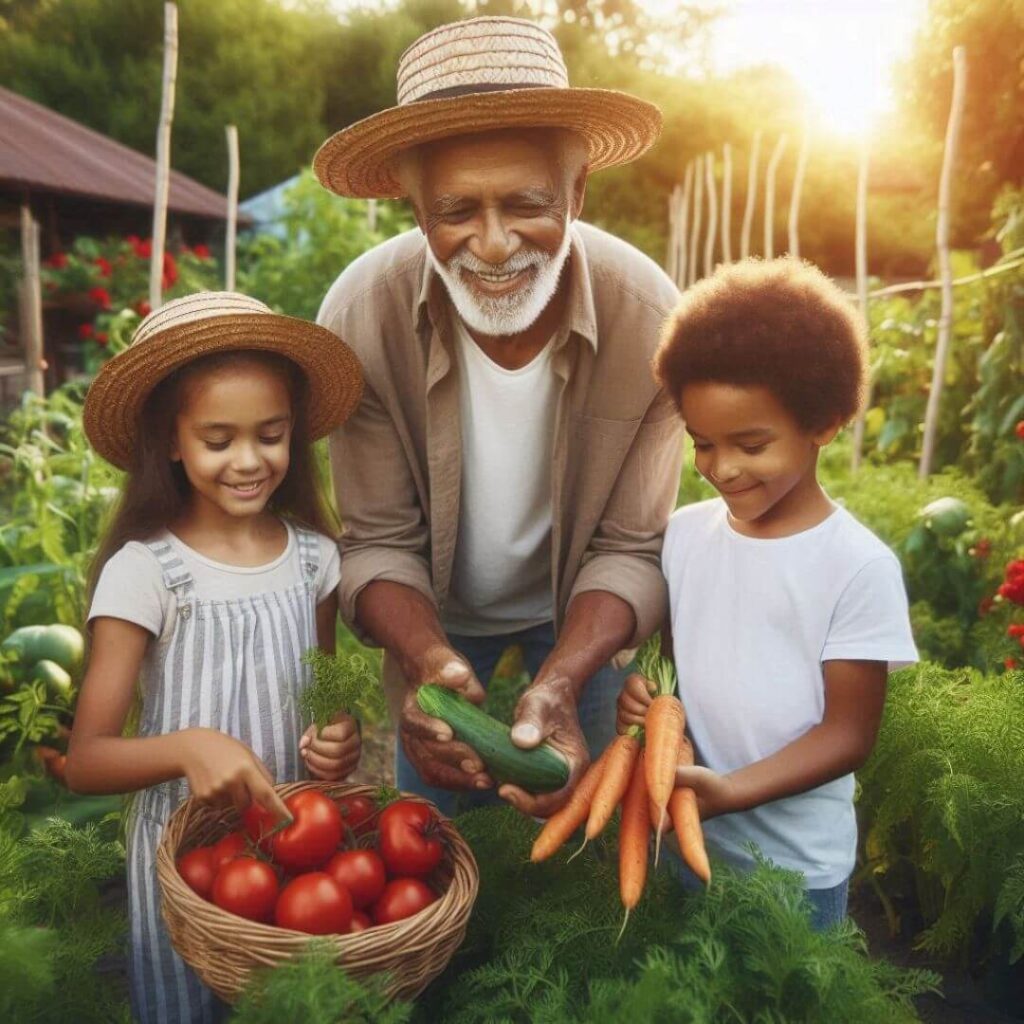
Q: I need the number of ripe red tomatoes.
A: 11